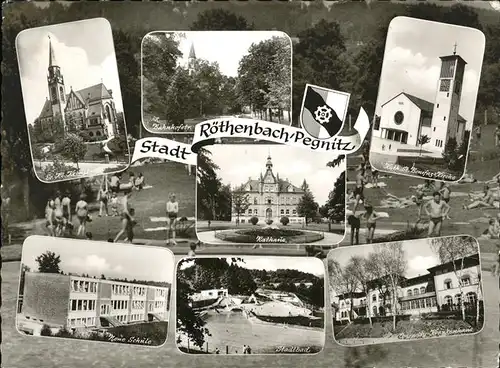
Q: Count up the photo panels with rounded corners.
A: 7